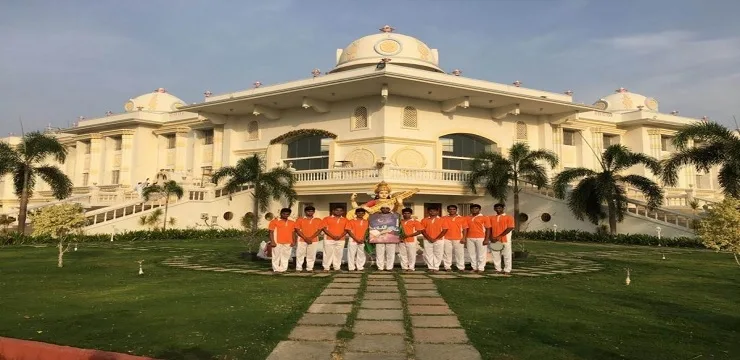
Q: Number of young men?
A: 10